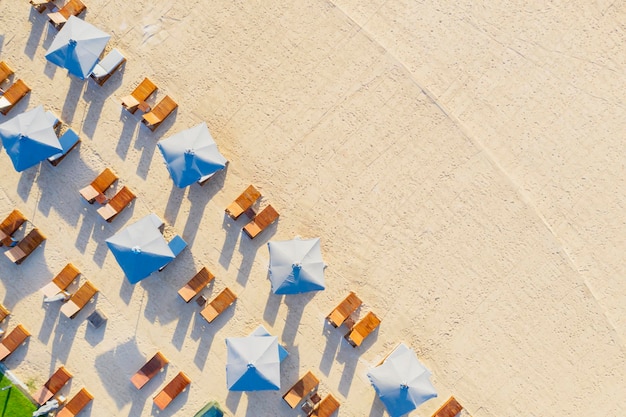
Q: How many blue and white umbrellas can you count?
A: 7